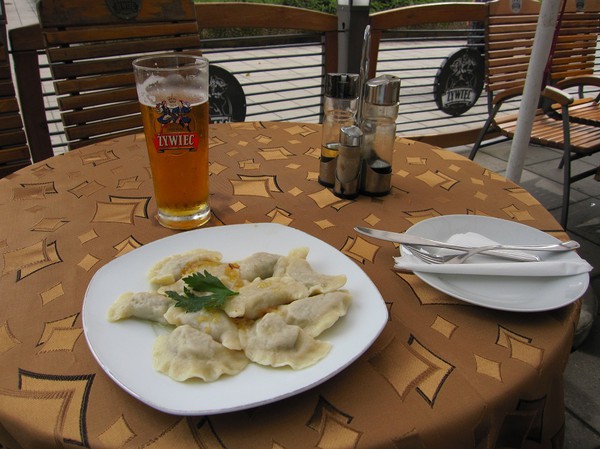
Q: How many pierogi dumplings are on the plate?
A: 10